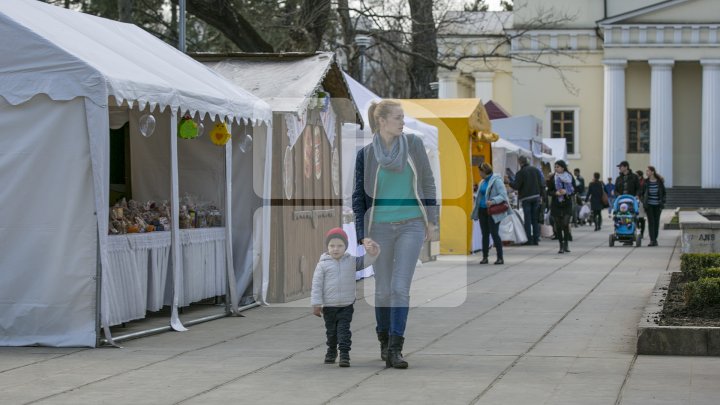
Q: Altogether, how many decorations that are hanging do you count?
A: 5